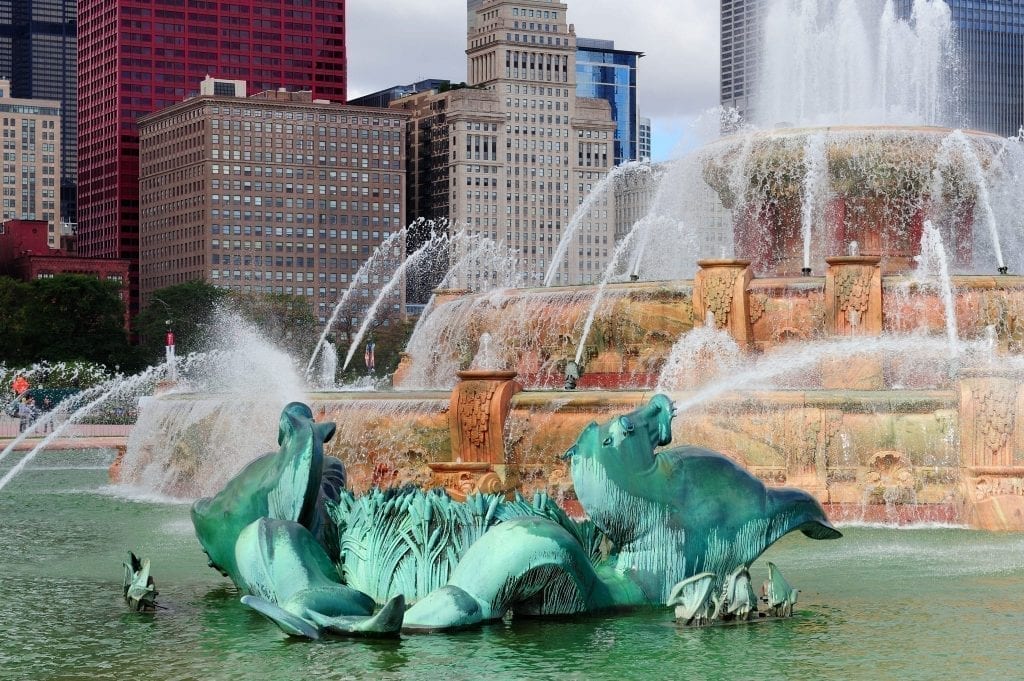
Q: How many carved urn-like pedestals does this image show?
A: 4